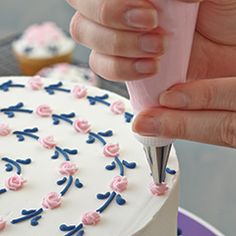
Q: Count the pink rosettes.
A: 15